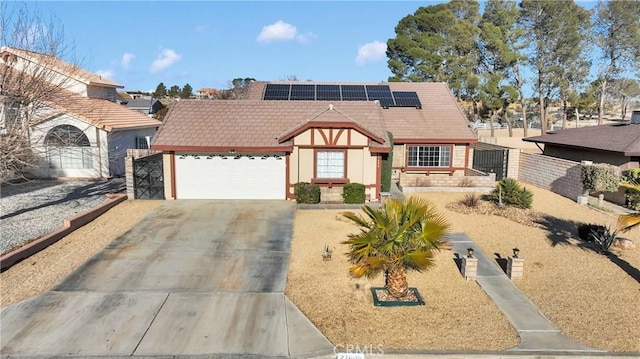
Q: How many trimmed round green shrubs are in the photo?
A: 2